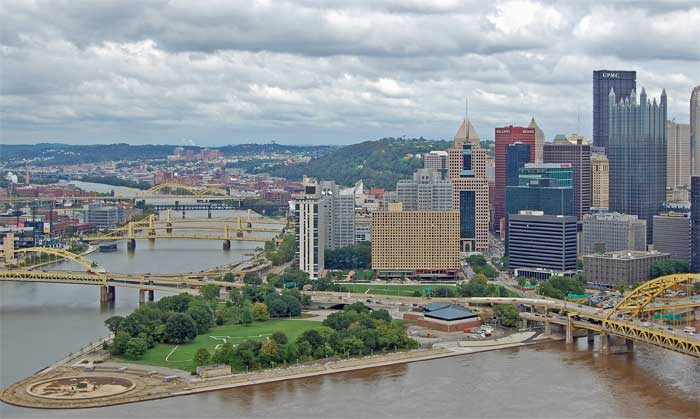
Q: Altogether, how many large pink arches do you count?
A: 0